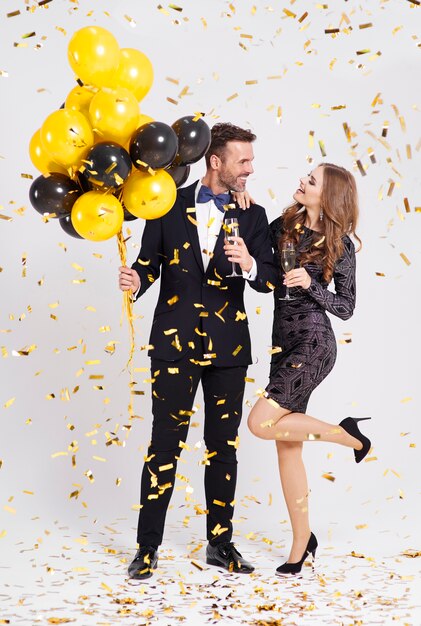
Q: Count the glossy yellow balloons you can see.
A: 9